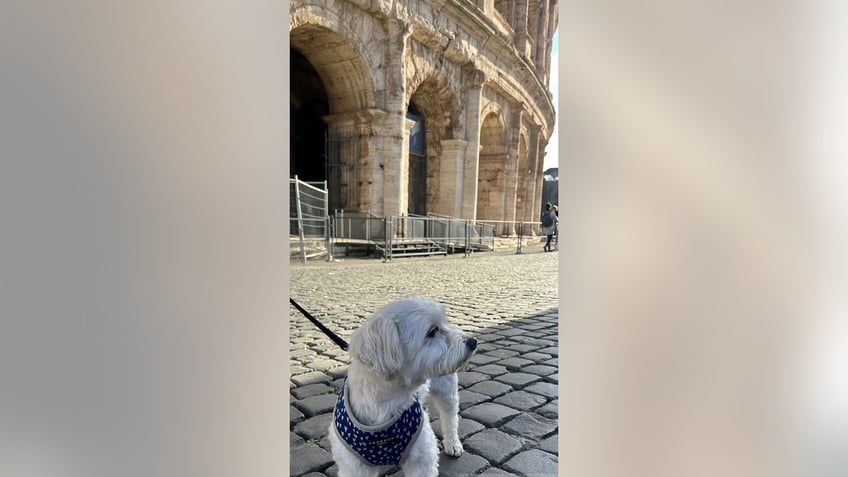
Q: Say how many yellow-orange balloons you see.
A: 0